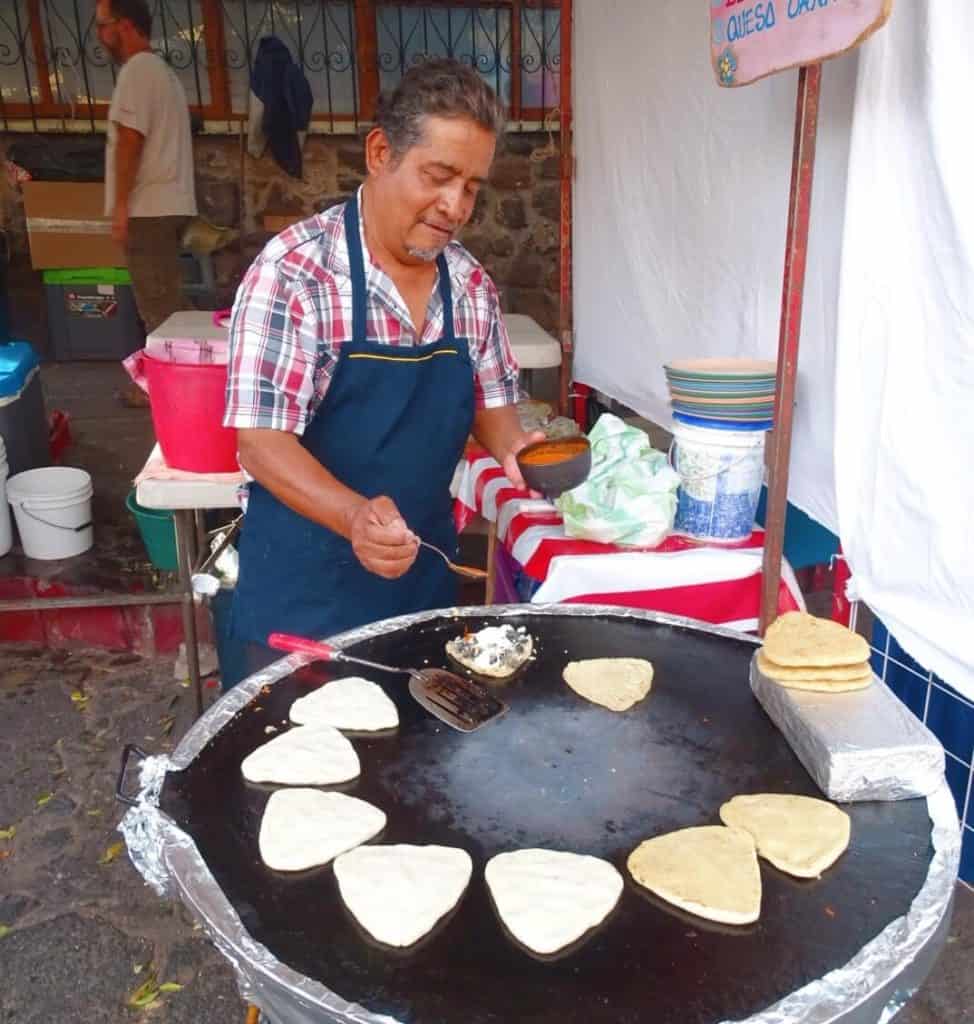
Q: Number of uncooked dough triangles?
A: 5